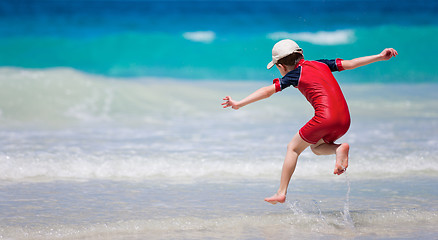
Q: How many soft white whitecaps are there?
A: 2